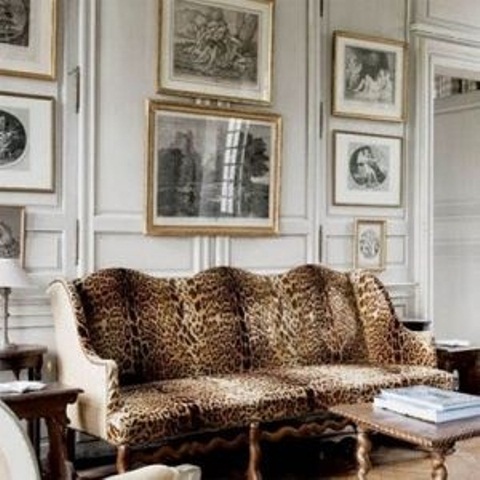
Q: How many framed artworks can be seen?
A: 8